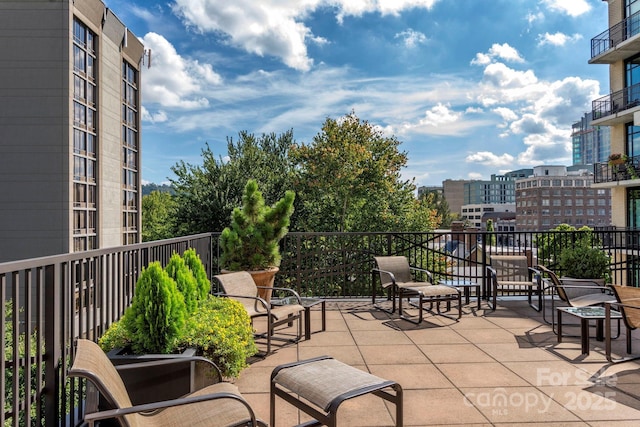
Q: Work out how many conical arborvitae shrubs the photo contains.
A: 3